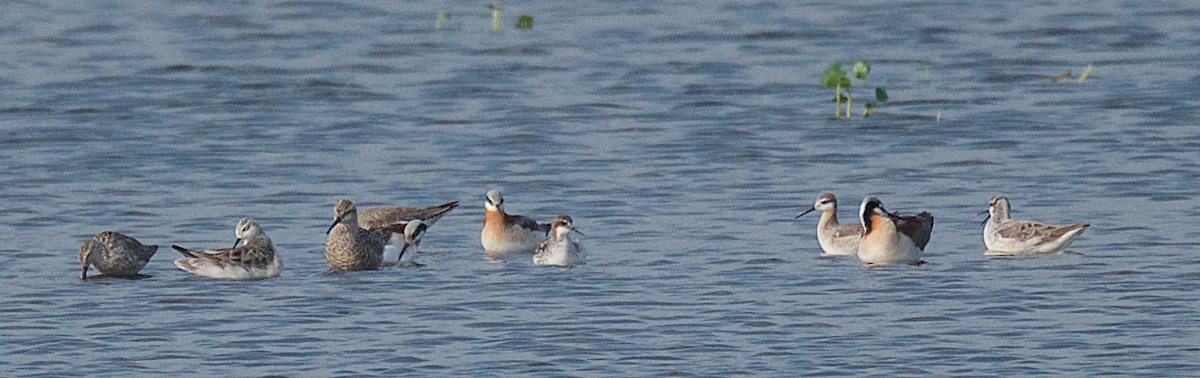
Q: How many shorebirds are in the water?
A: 10